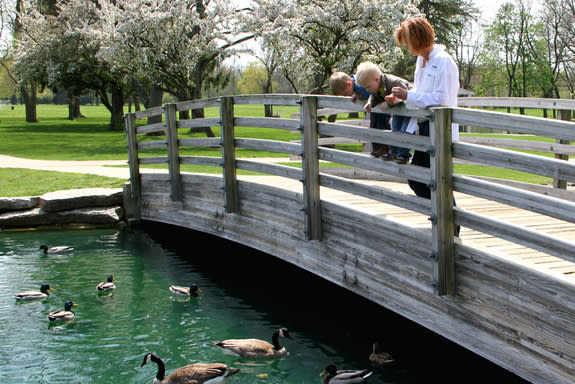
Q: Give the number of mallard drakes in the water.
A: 6